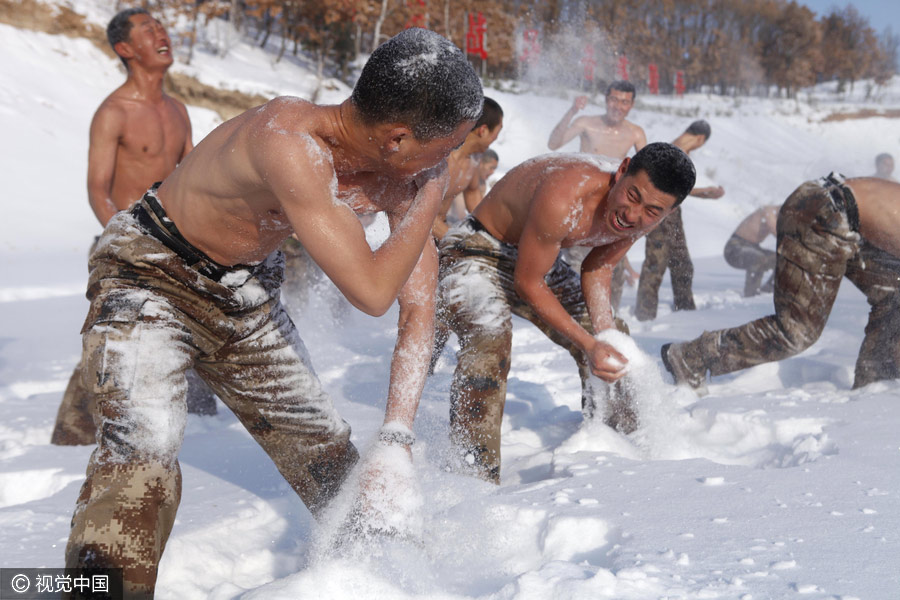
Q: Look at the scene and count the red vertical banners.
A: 7